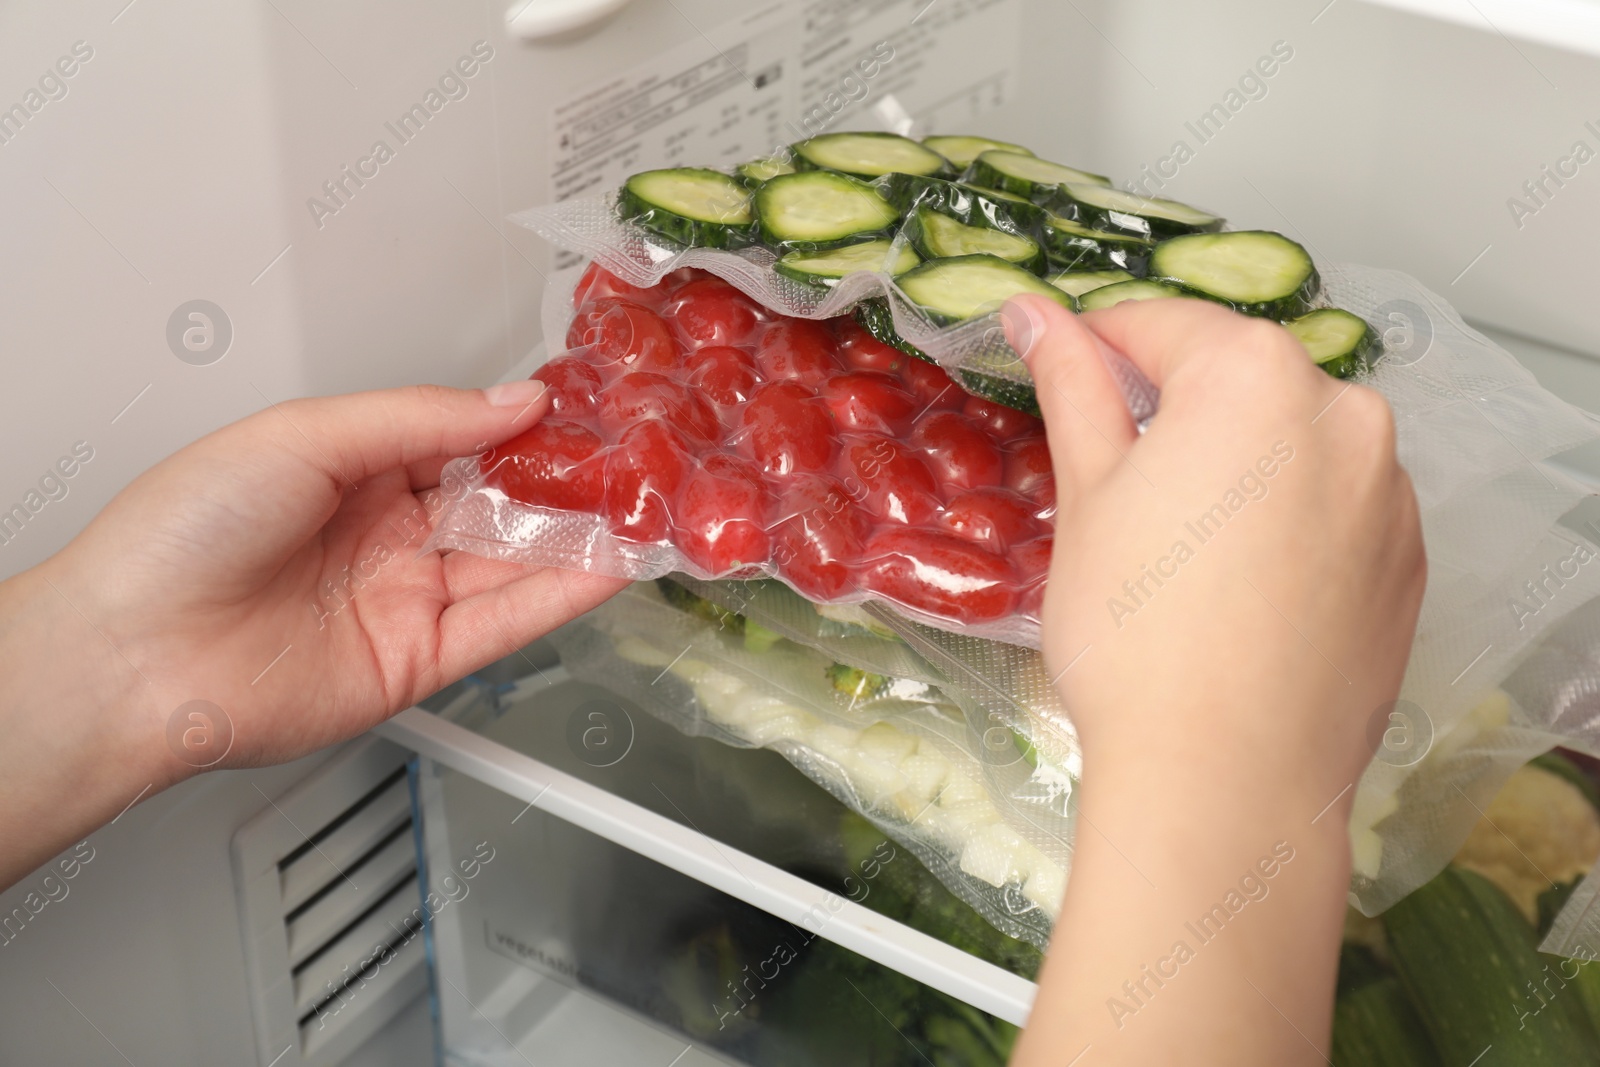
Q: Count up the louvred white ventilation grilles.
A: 1